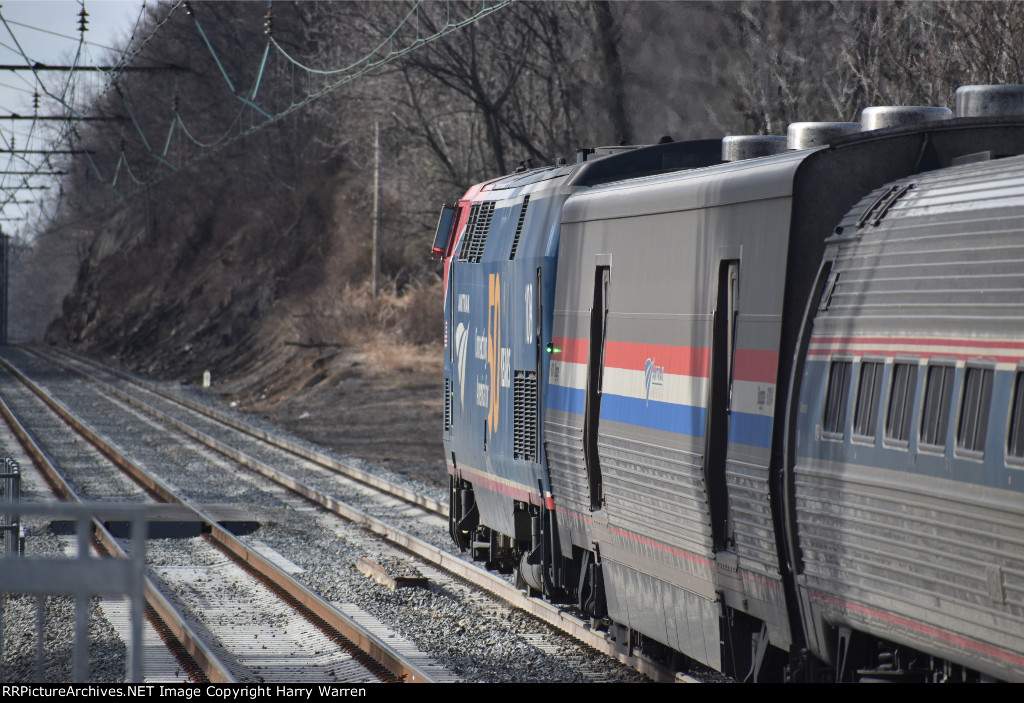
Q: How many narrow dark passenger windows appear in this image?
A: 6